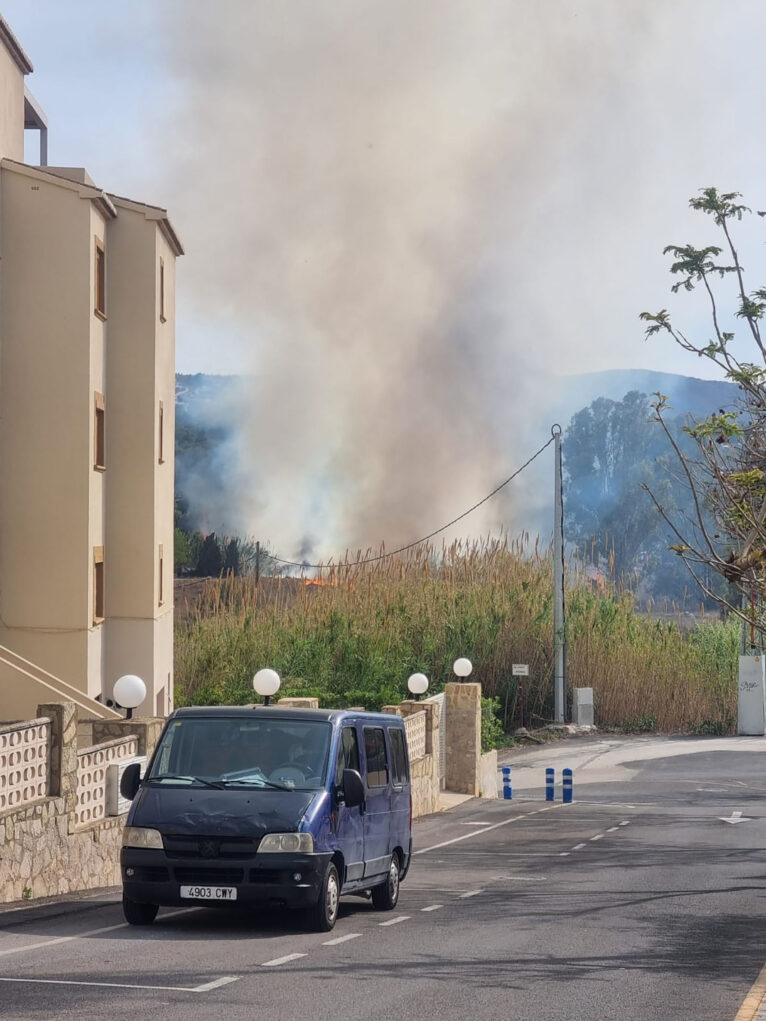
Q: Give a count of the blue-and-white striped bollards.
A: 3